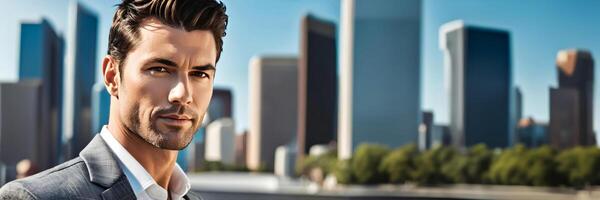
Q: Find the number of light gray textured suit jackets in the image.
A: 1